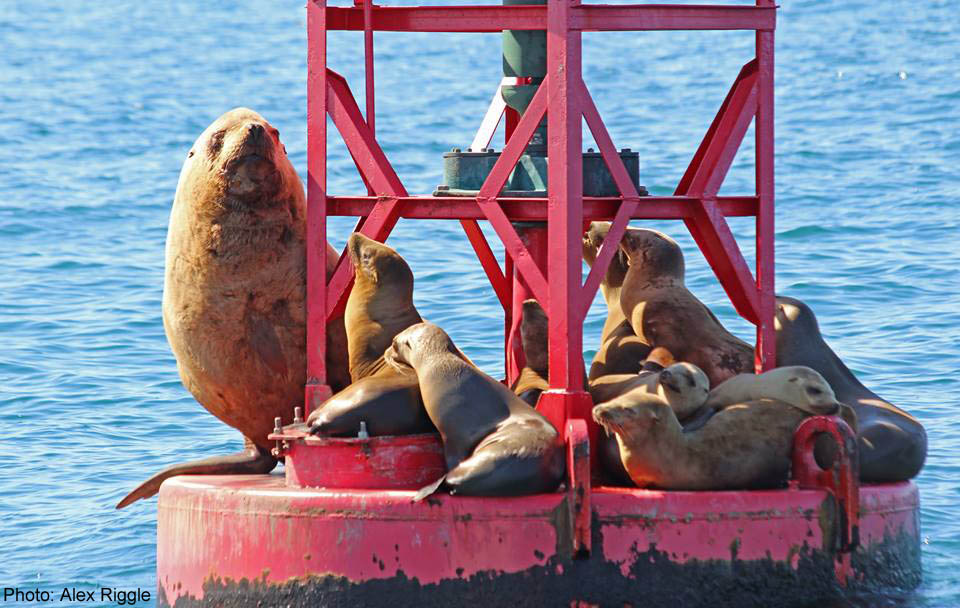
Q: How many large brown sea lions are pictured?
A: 1